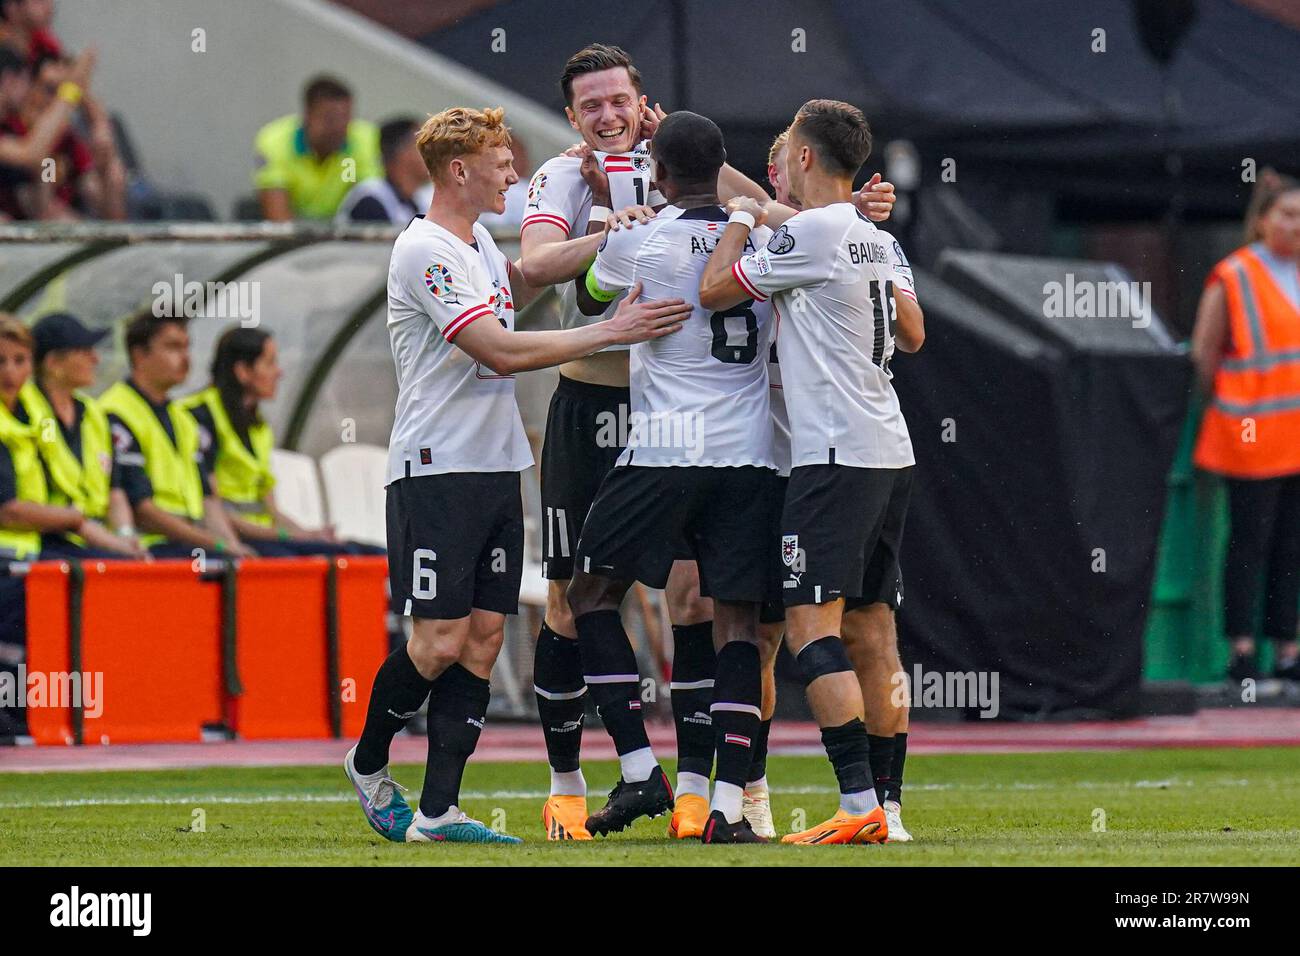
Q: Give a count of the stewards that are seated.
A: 4